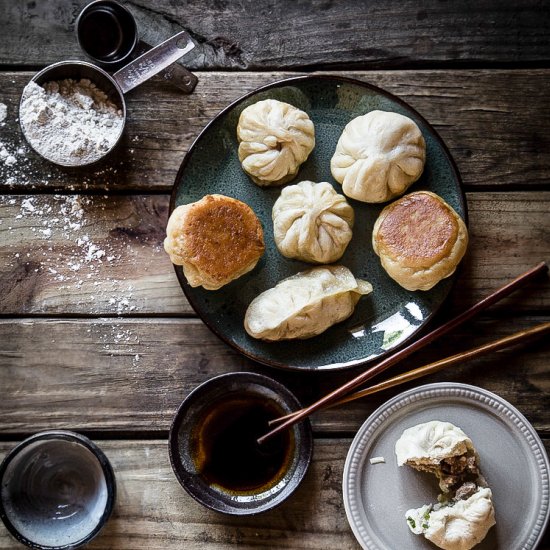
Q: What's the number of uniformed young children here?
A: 0